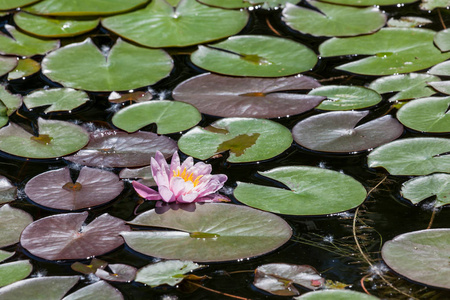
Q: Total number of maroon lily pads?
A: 5